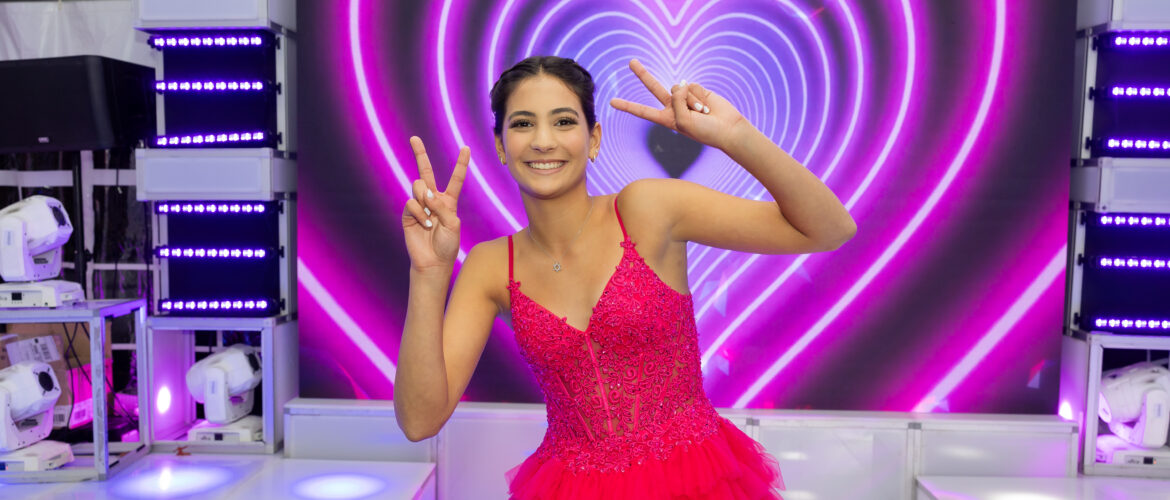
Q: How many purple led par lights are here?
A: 12